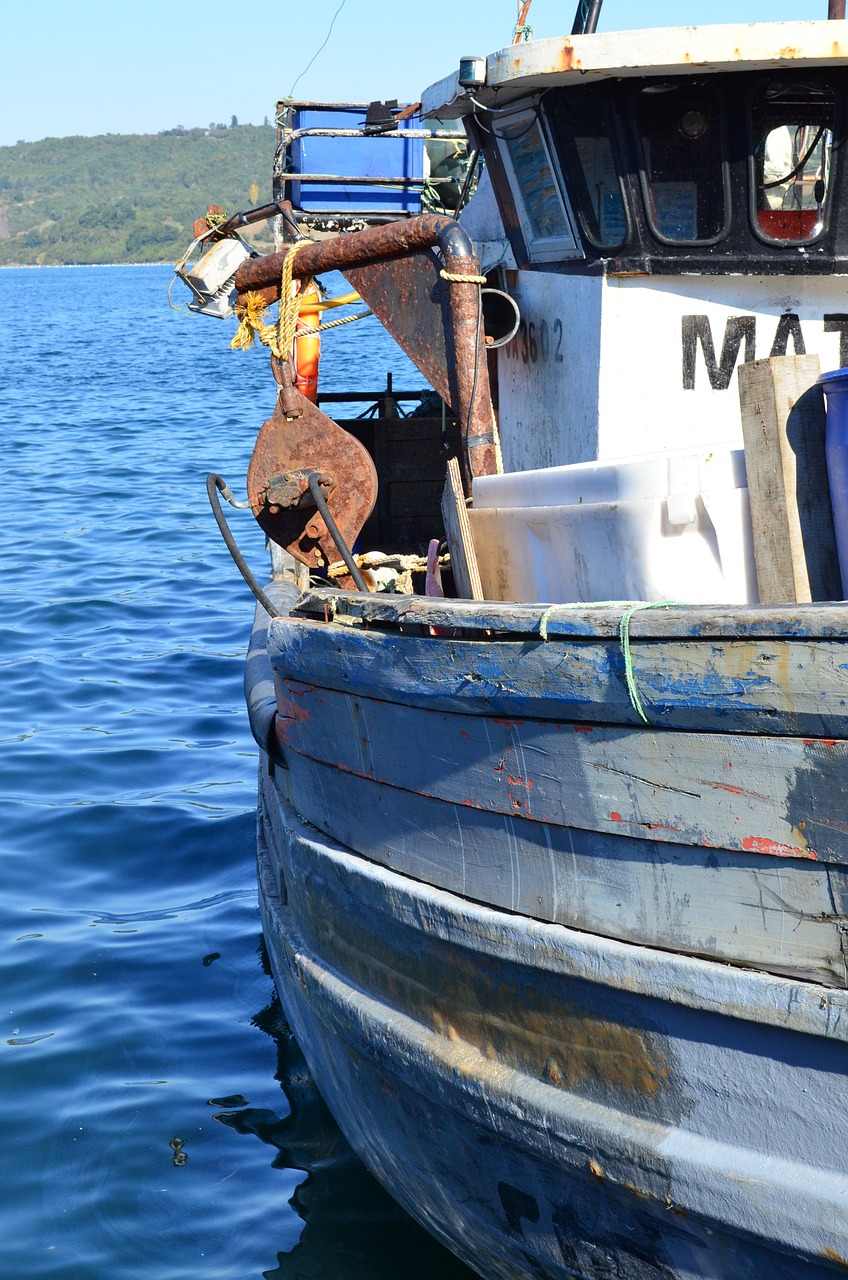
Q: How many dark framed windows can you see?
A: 3